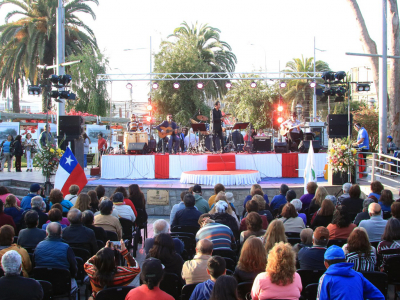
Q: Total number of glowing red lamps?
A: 4